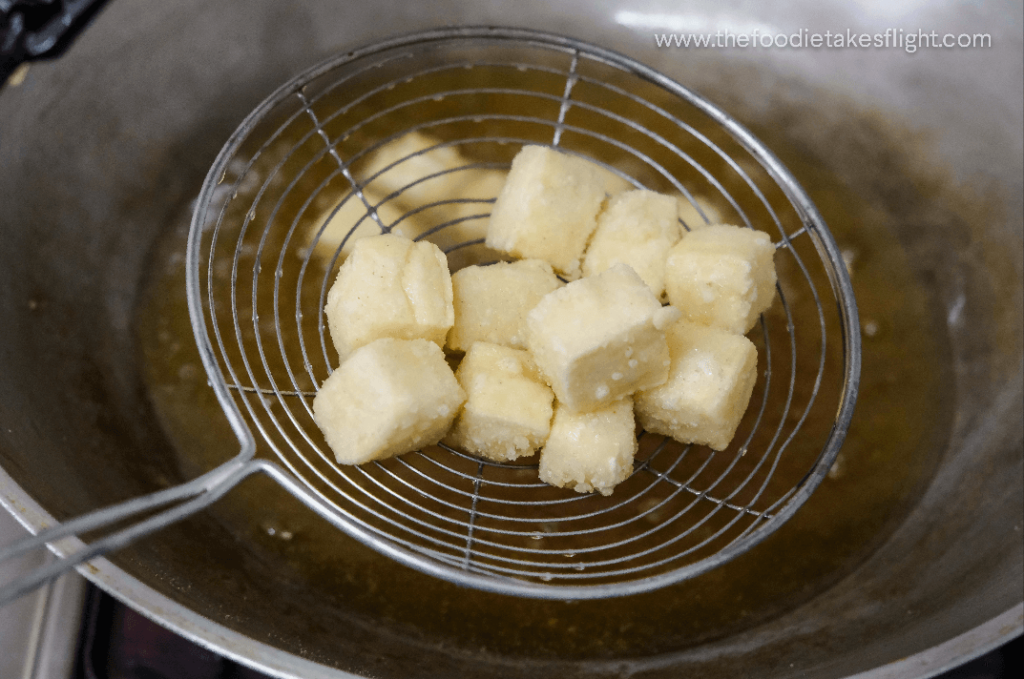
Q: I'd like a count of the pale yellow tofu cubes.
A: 10